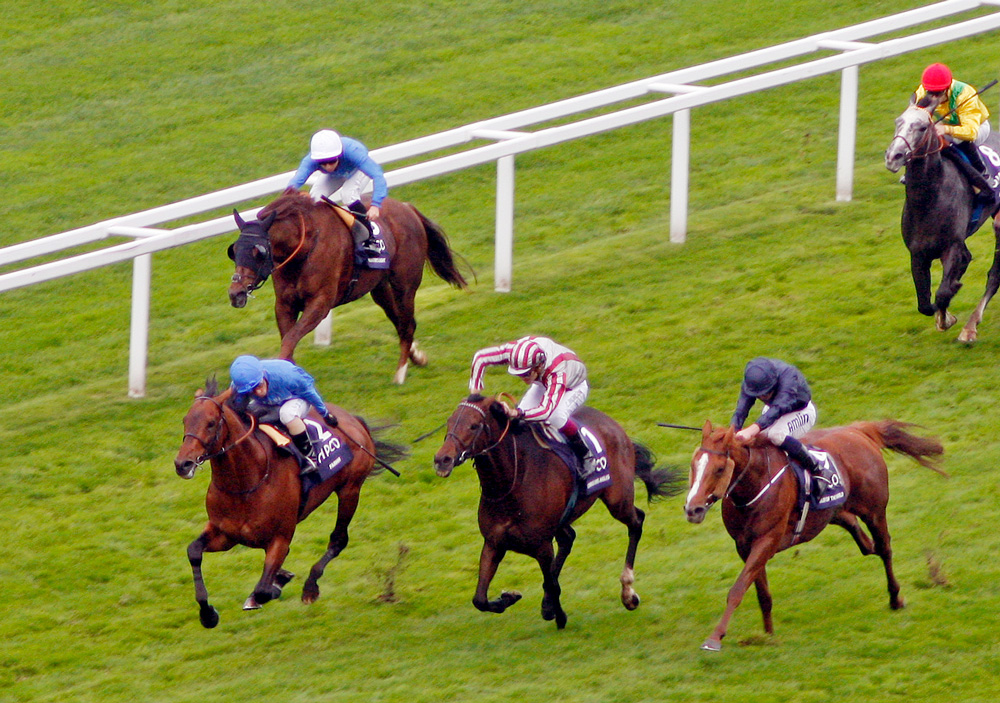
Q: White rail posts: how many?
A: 5